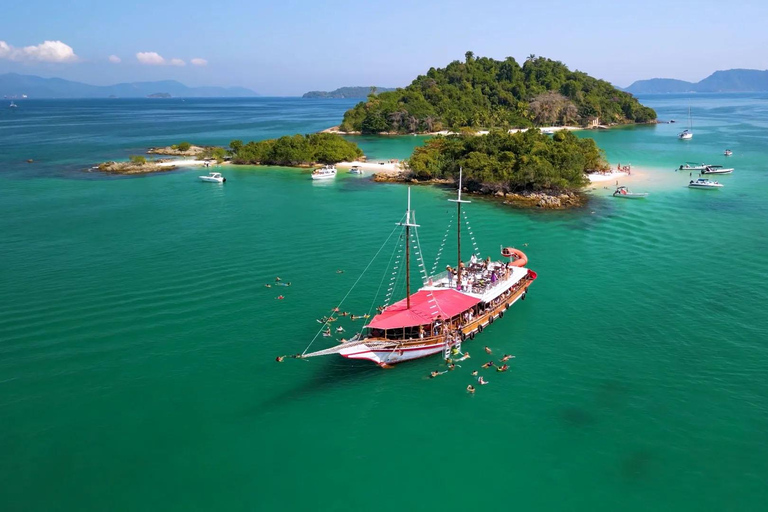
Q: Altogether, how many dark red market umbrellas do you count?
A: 0